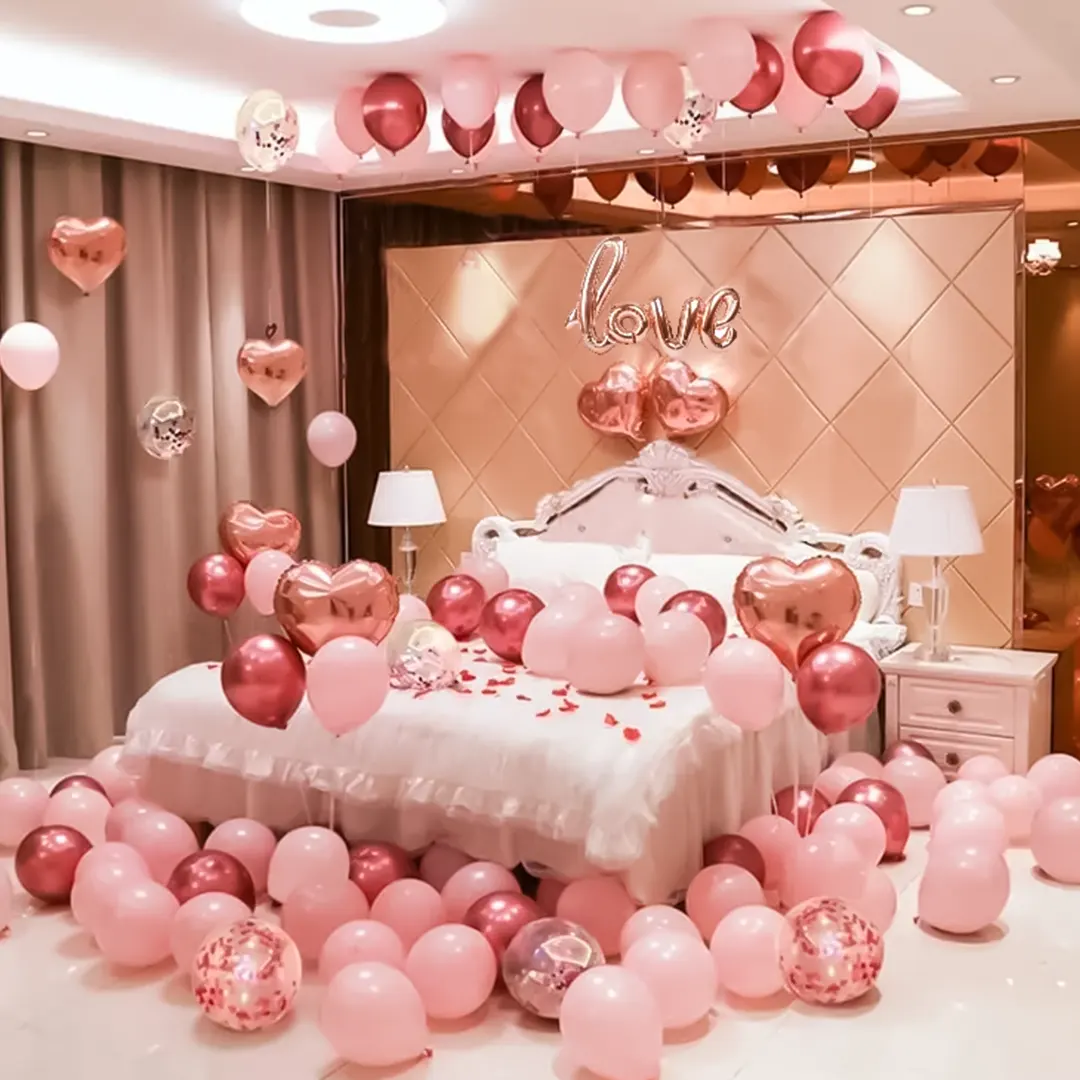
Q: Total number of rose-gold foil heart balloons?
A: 7